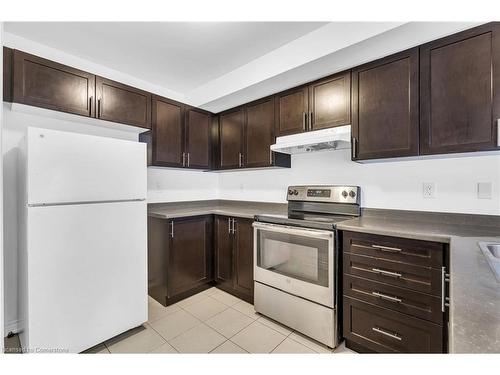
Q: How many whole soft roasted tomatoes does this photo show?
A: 0